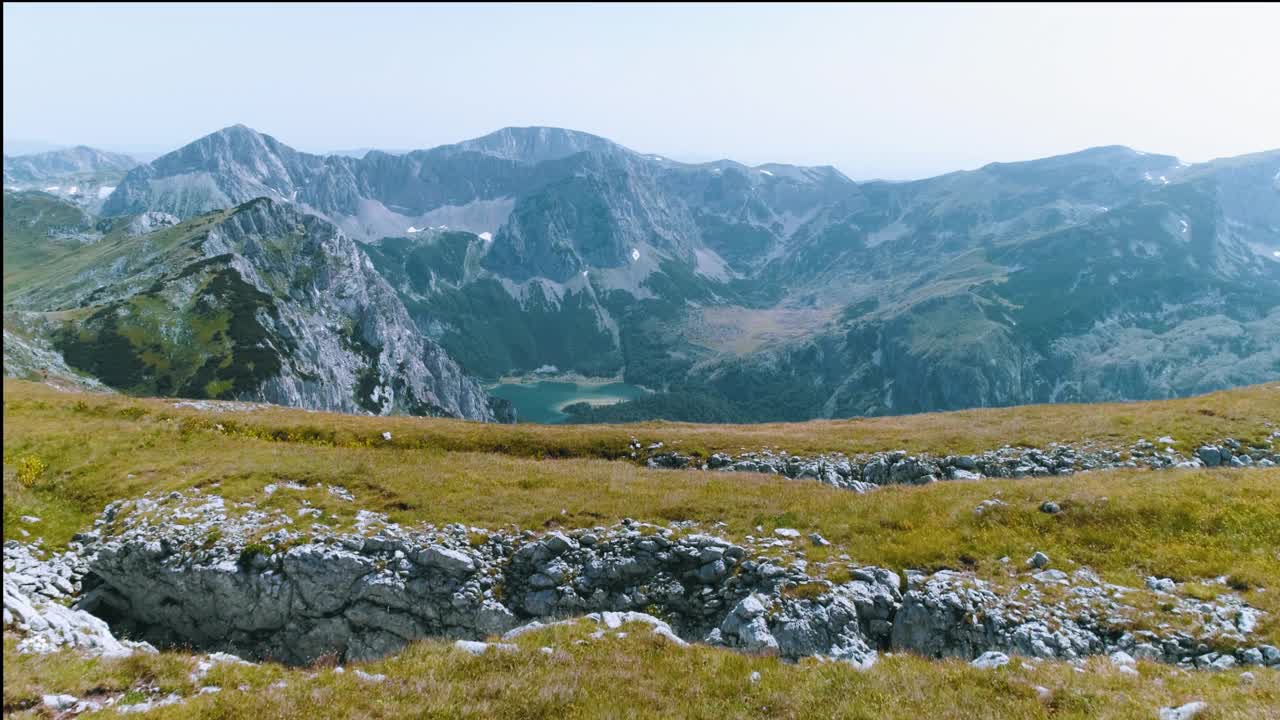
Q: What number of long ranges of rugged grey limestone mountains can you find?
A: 1